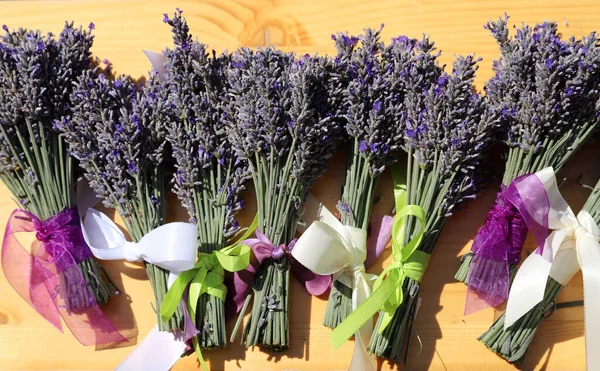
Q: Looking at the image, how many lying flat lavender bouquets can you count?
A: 8